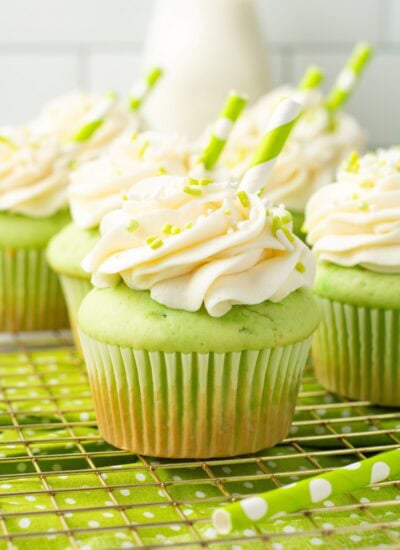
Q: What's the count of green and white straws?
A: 7